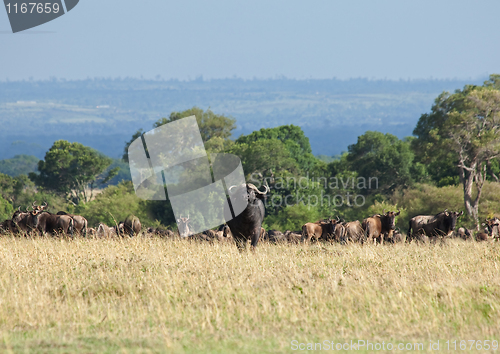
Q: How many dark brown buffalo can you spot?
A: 1